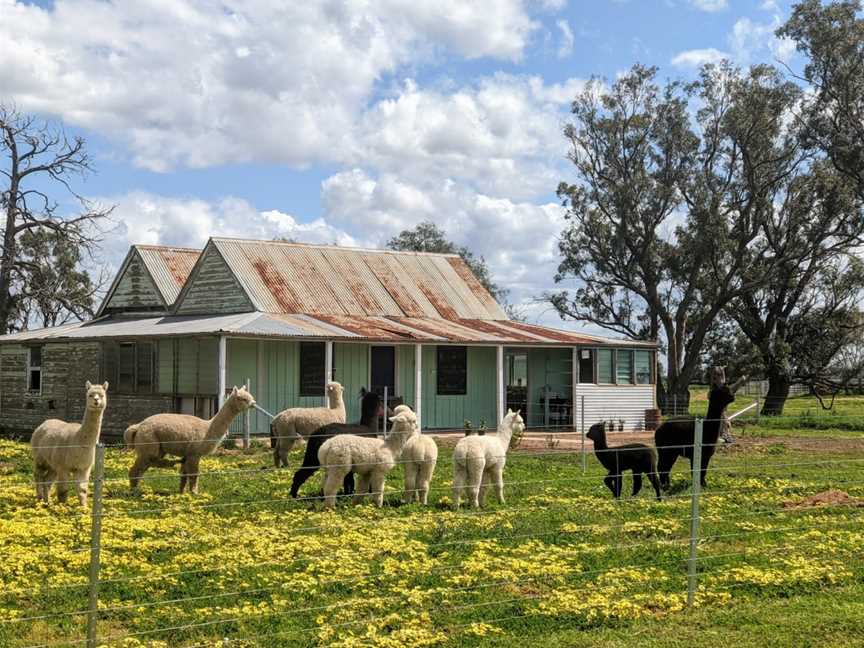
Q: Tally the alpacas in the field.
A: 9